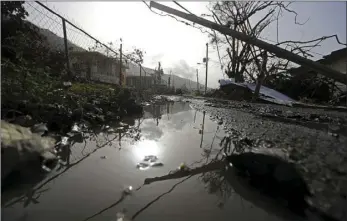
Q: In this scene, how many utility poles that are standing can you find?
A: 2